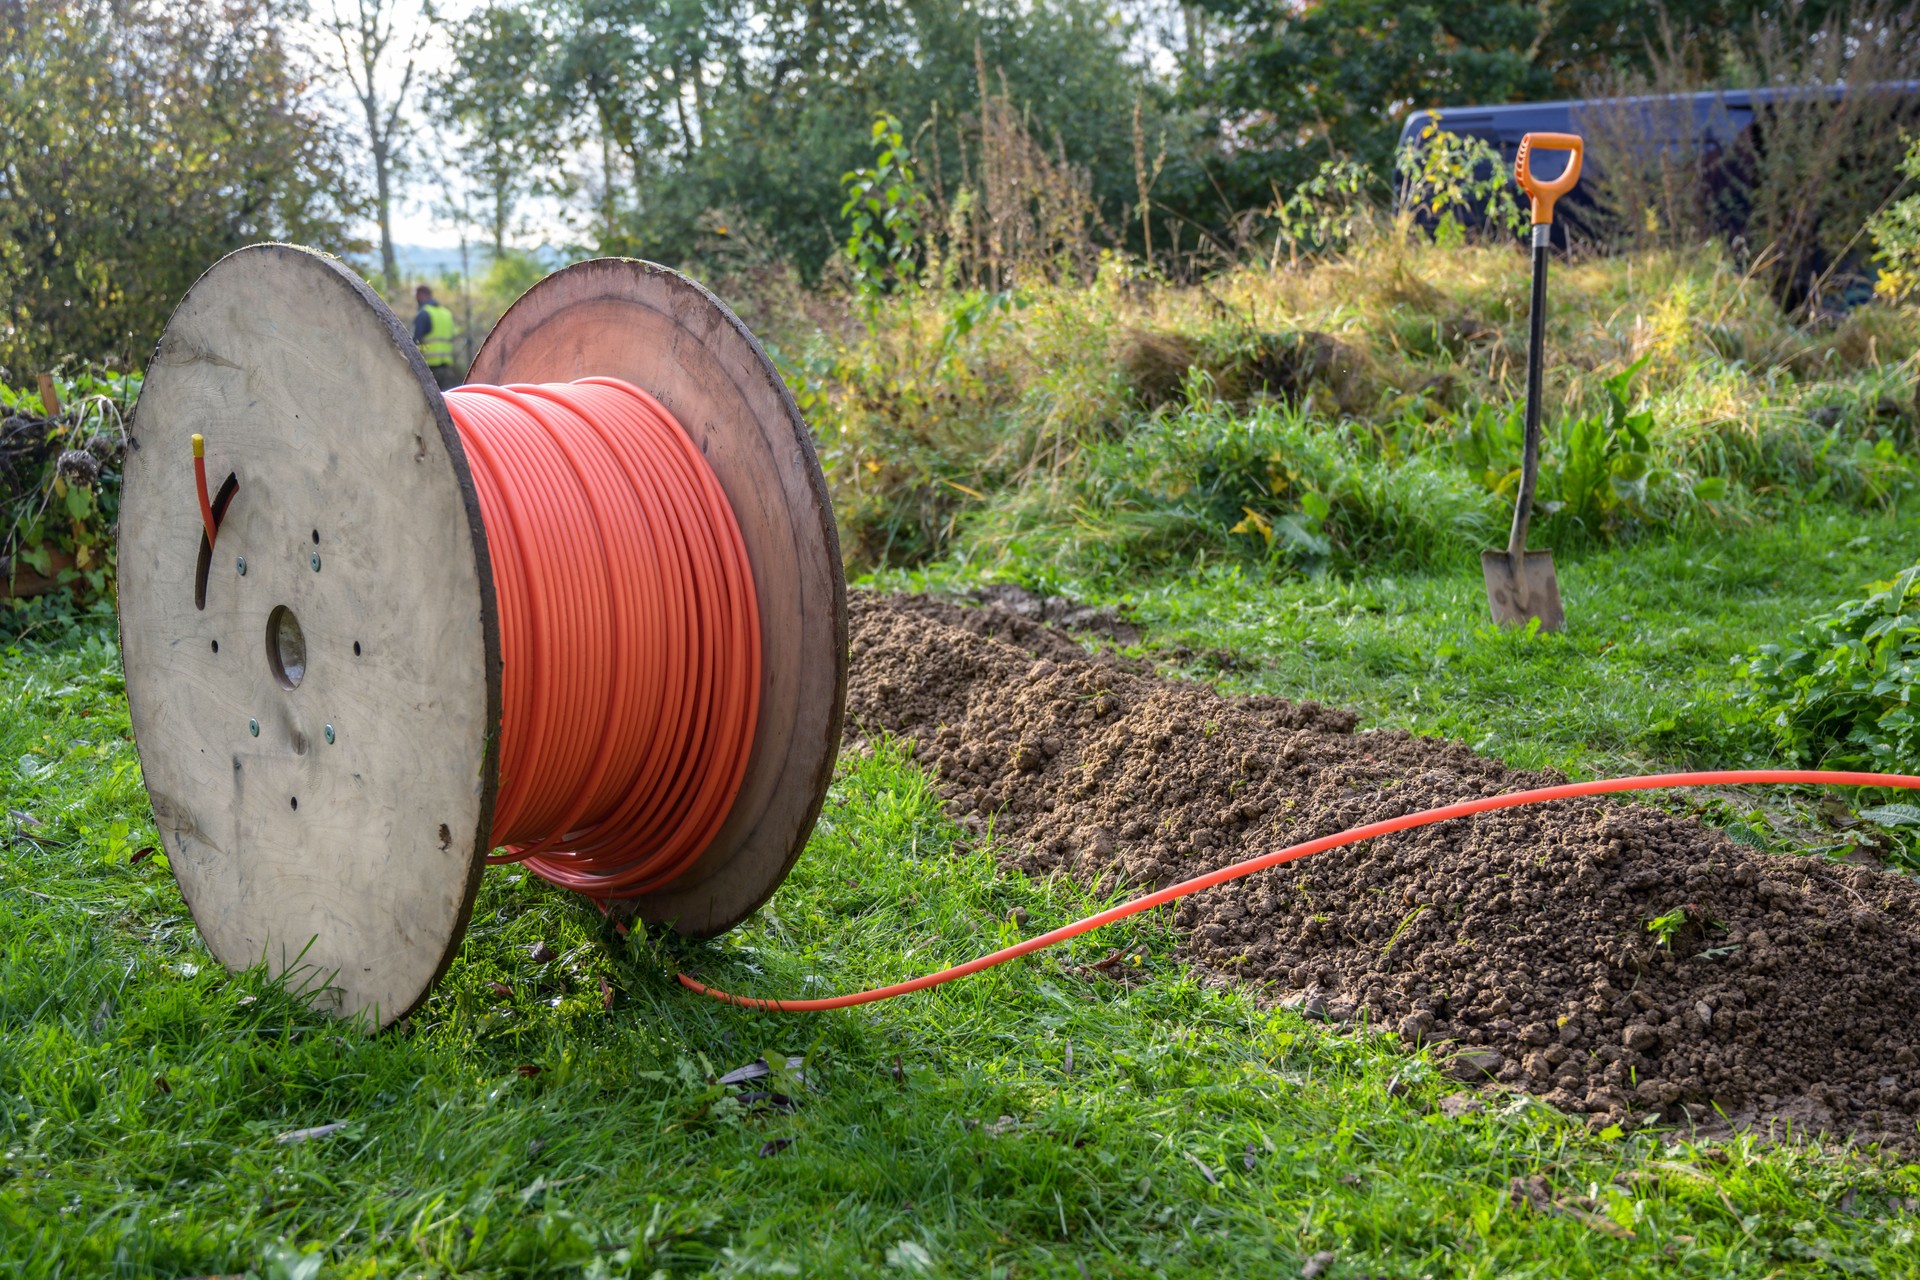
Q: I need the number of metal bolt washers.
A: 4